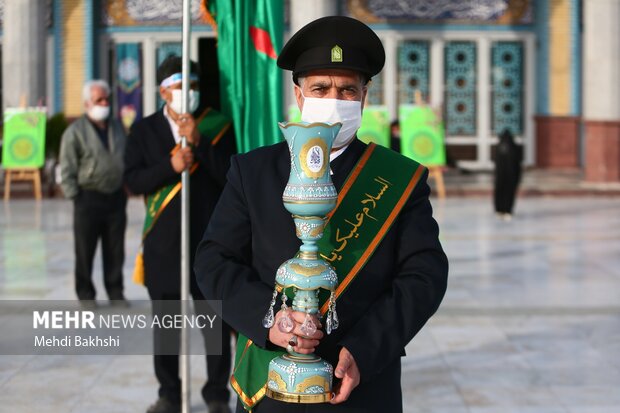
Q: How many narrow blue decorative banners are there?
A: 1